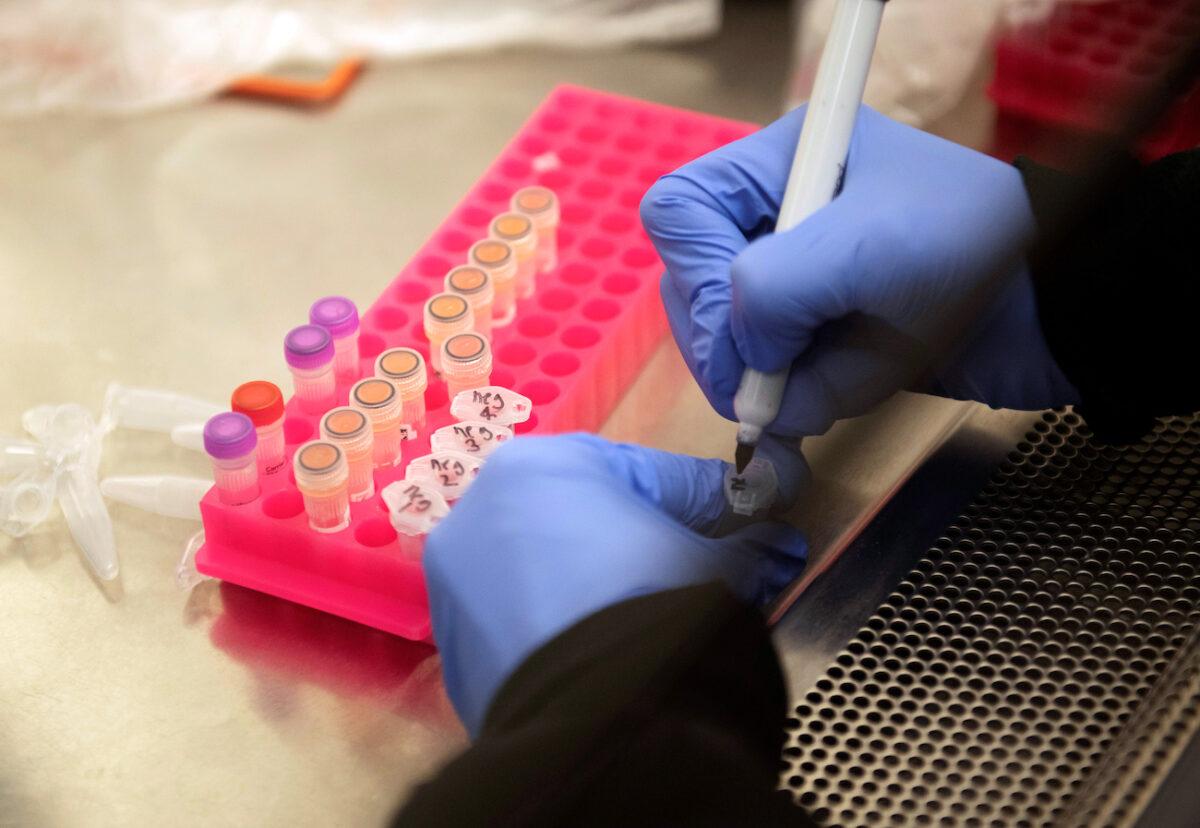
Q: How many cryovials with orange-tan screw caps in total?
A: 10